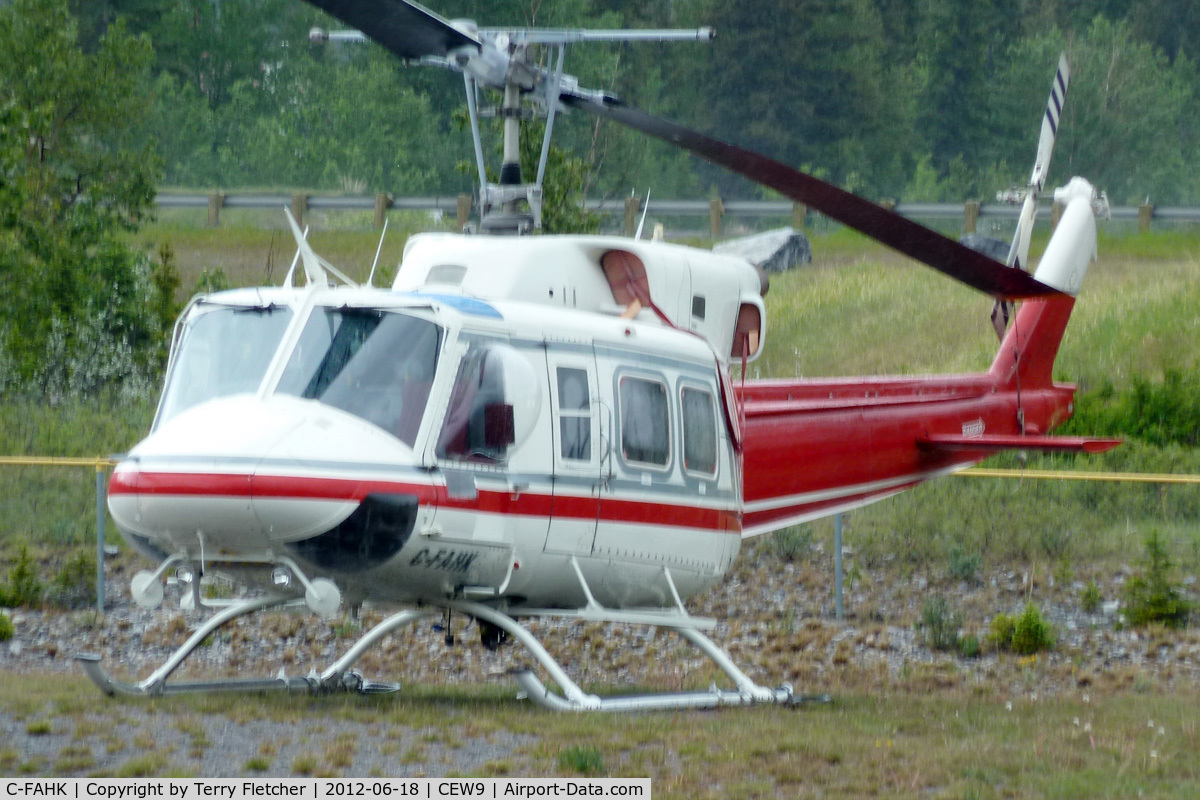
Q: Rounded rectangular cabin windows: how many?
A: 2